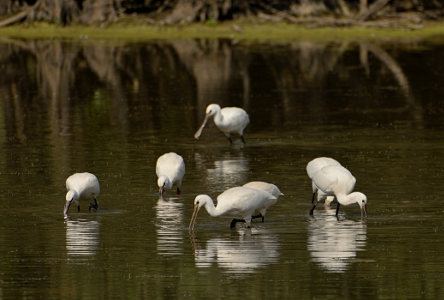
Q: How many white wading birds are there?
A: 7